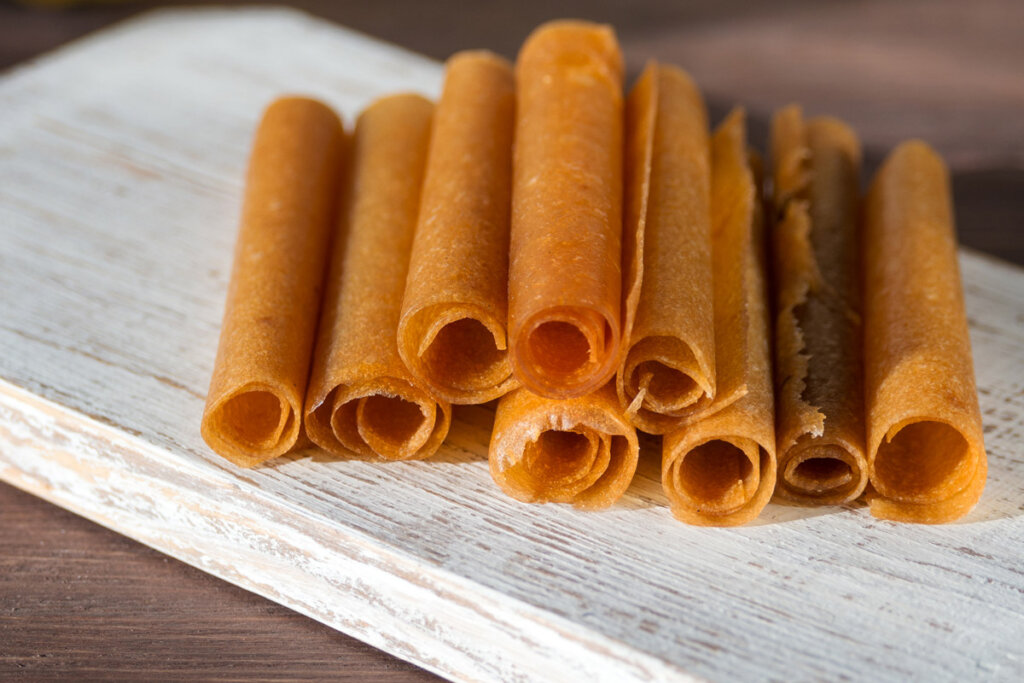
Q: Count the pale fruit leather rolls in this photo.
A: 9